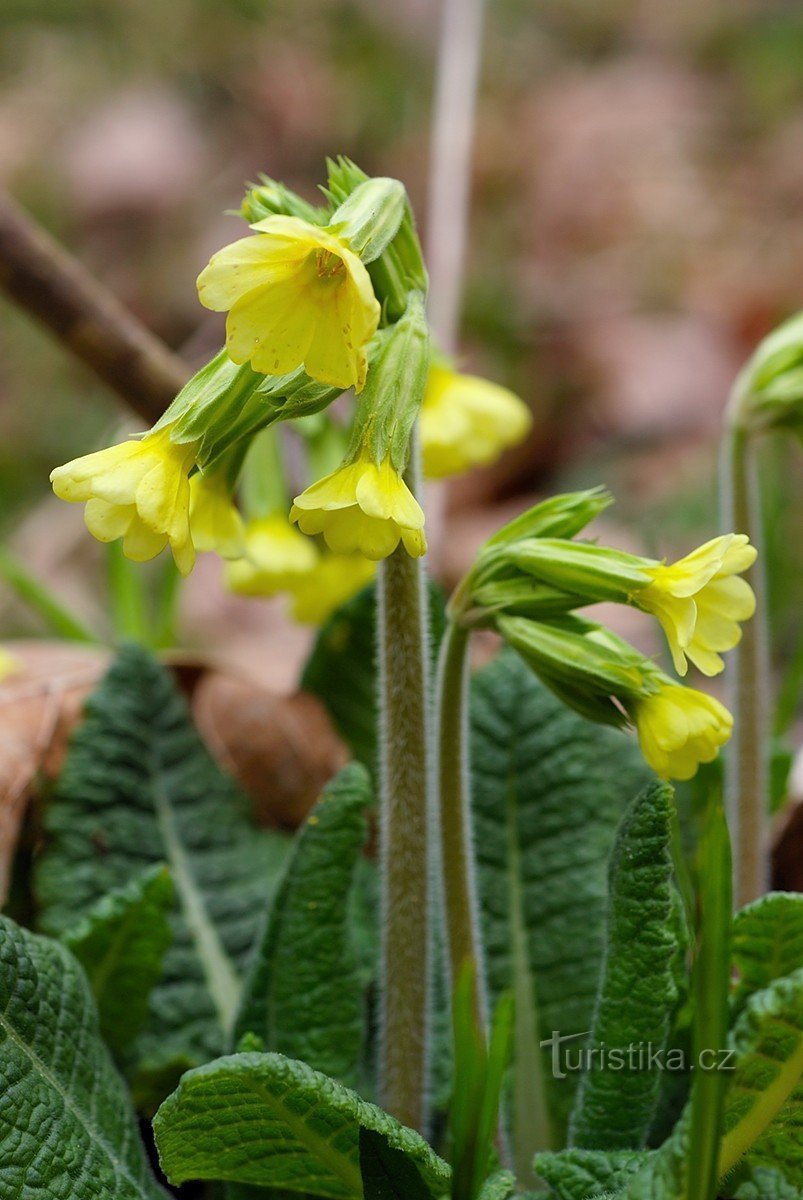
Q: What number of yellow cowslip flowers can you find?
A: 9